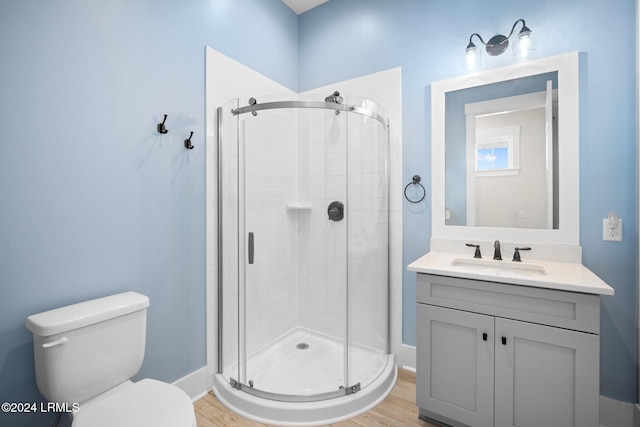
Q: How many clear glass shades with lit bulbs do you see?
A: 2